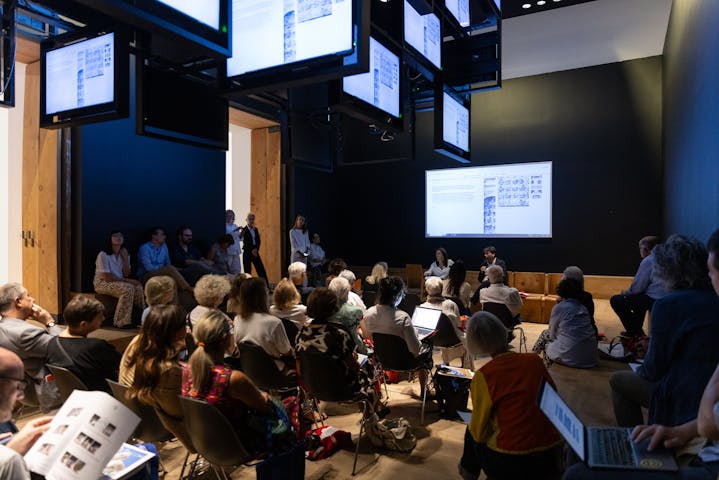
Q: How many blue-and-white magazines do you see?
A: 1